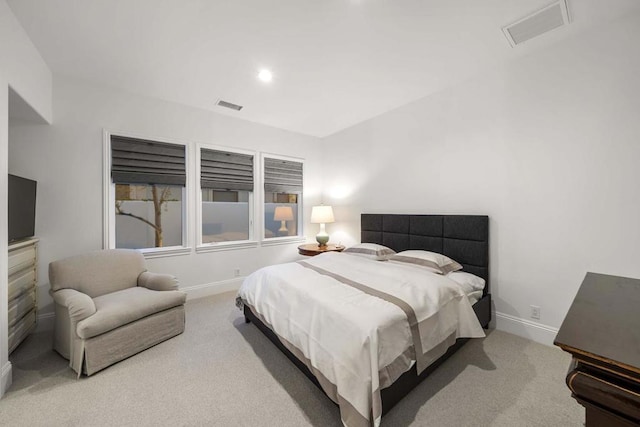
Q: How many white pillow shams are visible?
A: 2